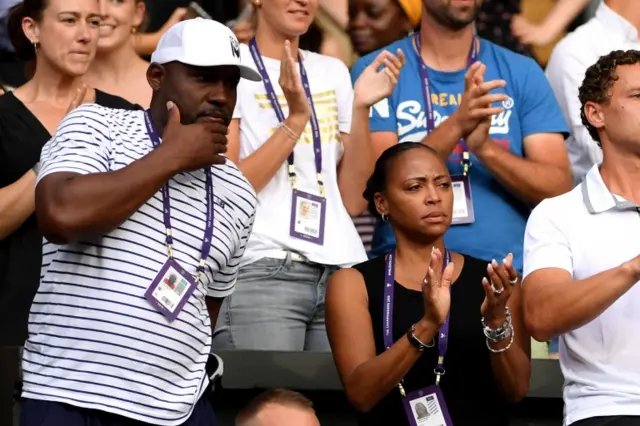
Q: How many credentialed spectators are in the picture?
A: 4